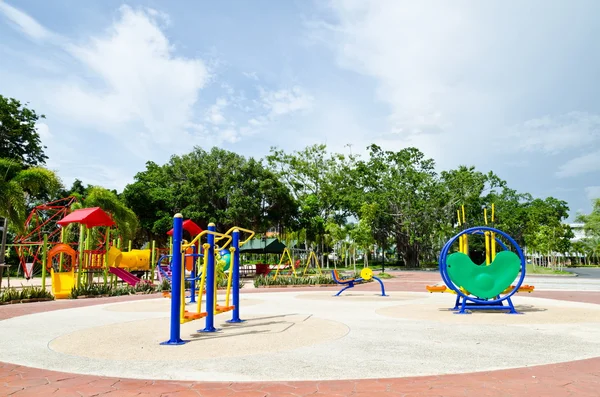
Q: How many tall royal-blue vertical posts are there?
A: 3